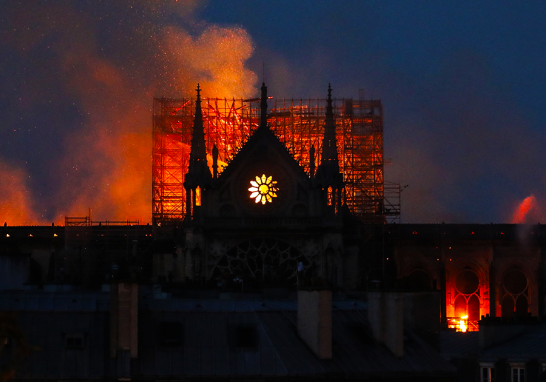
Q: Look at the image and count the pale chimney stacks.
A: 3